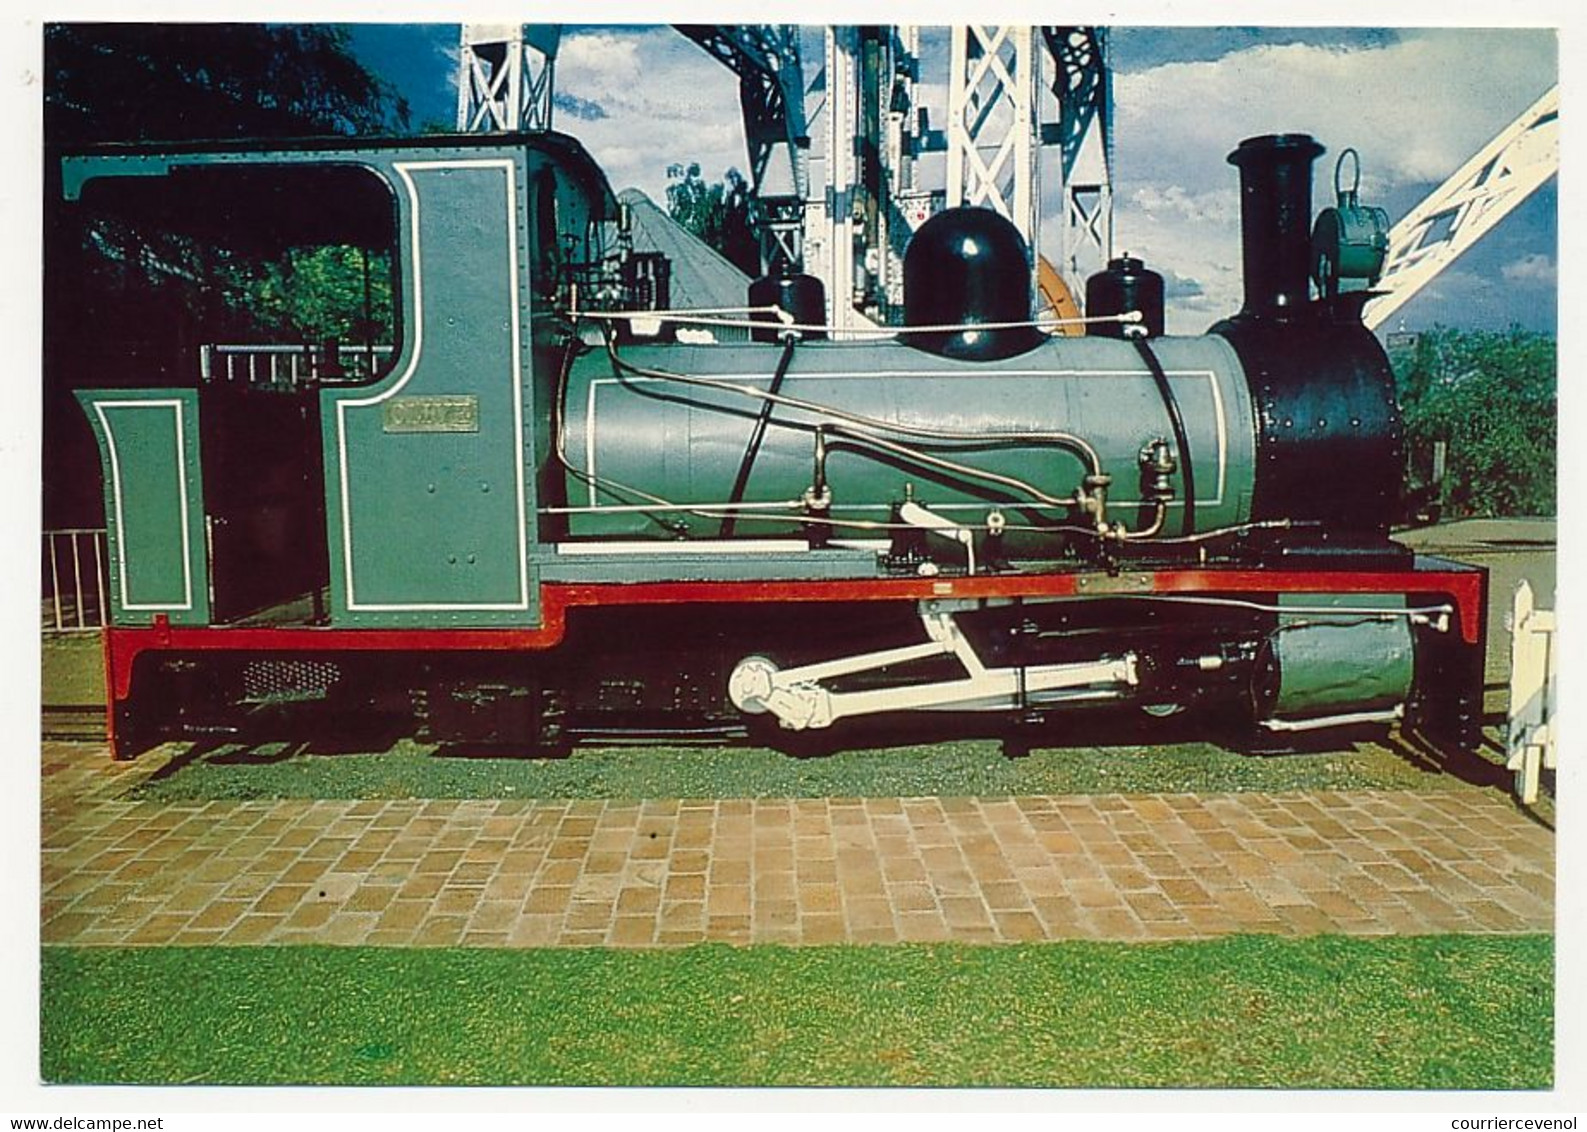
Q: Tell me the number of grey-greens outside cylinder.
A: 1